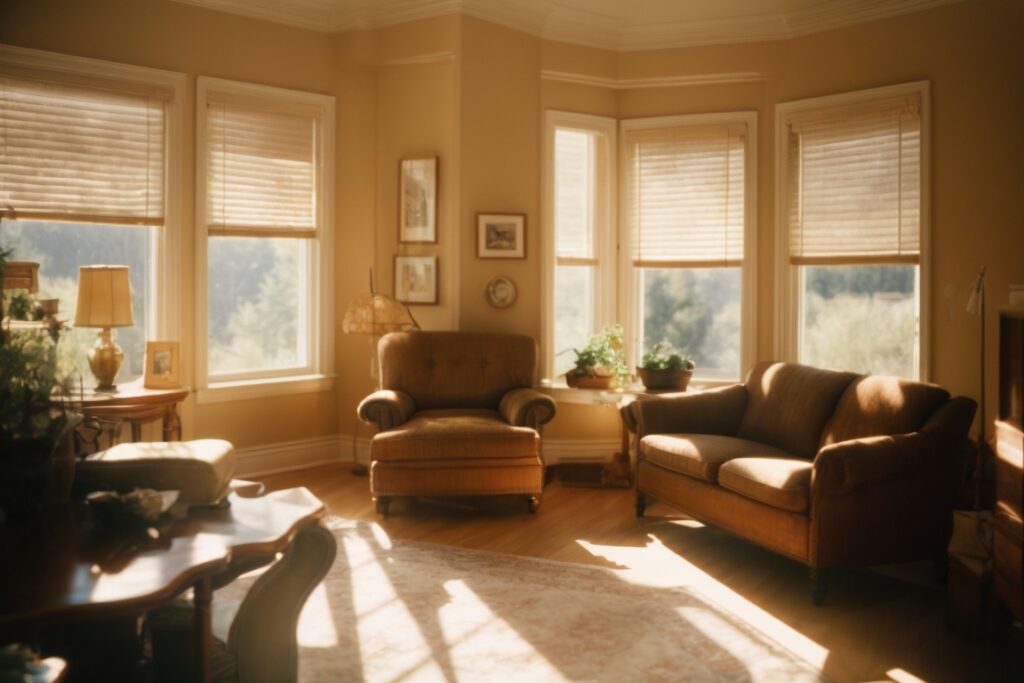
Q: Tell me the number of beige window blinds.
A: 5